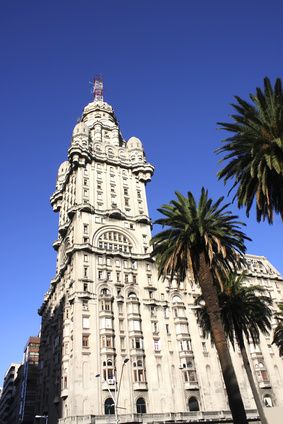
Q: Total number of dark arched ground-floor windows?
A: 3